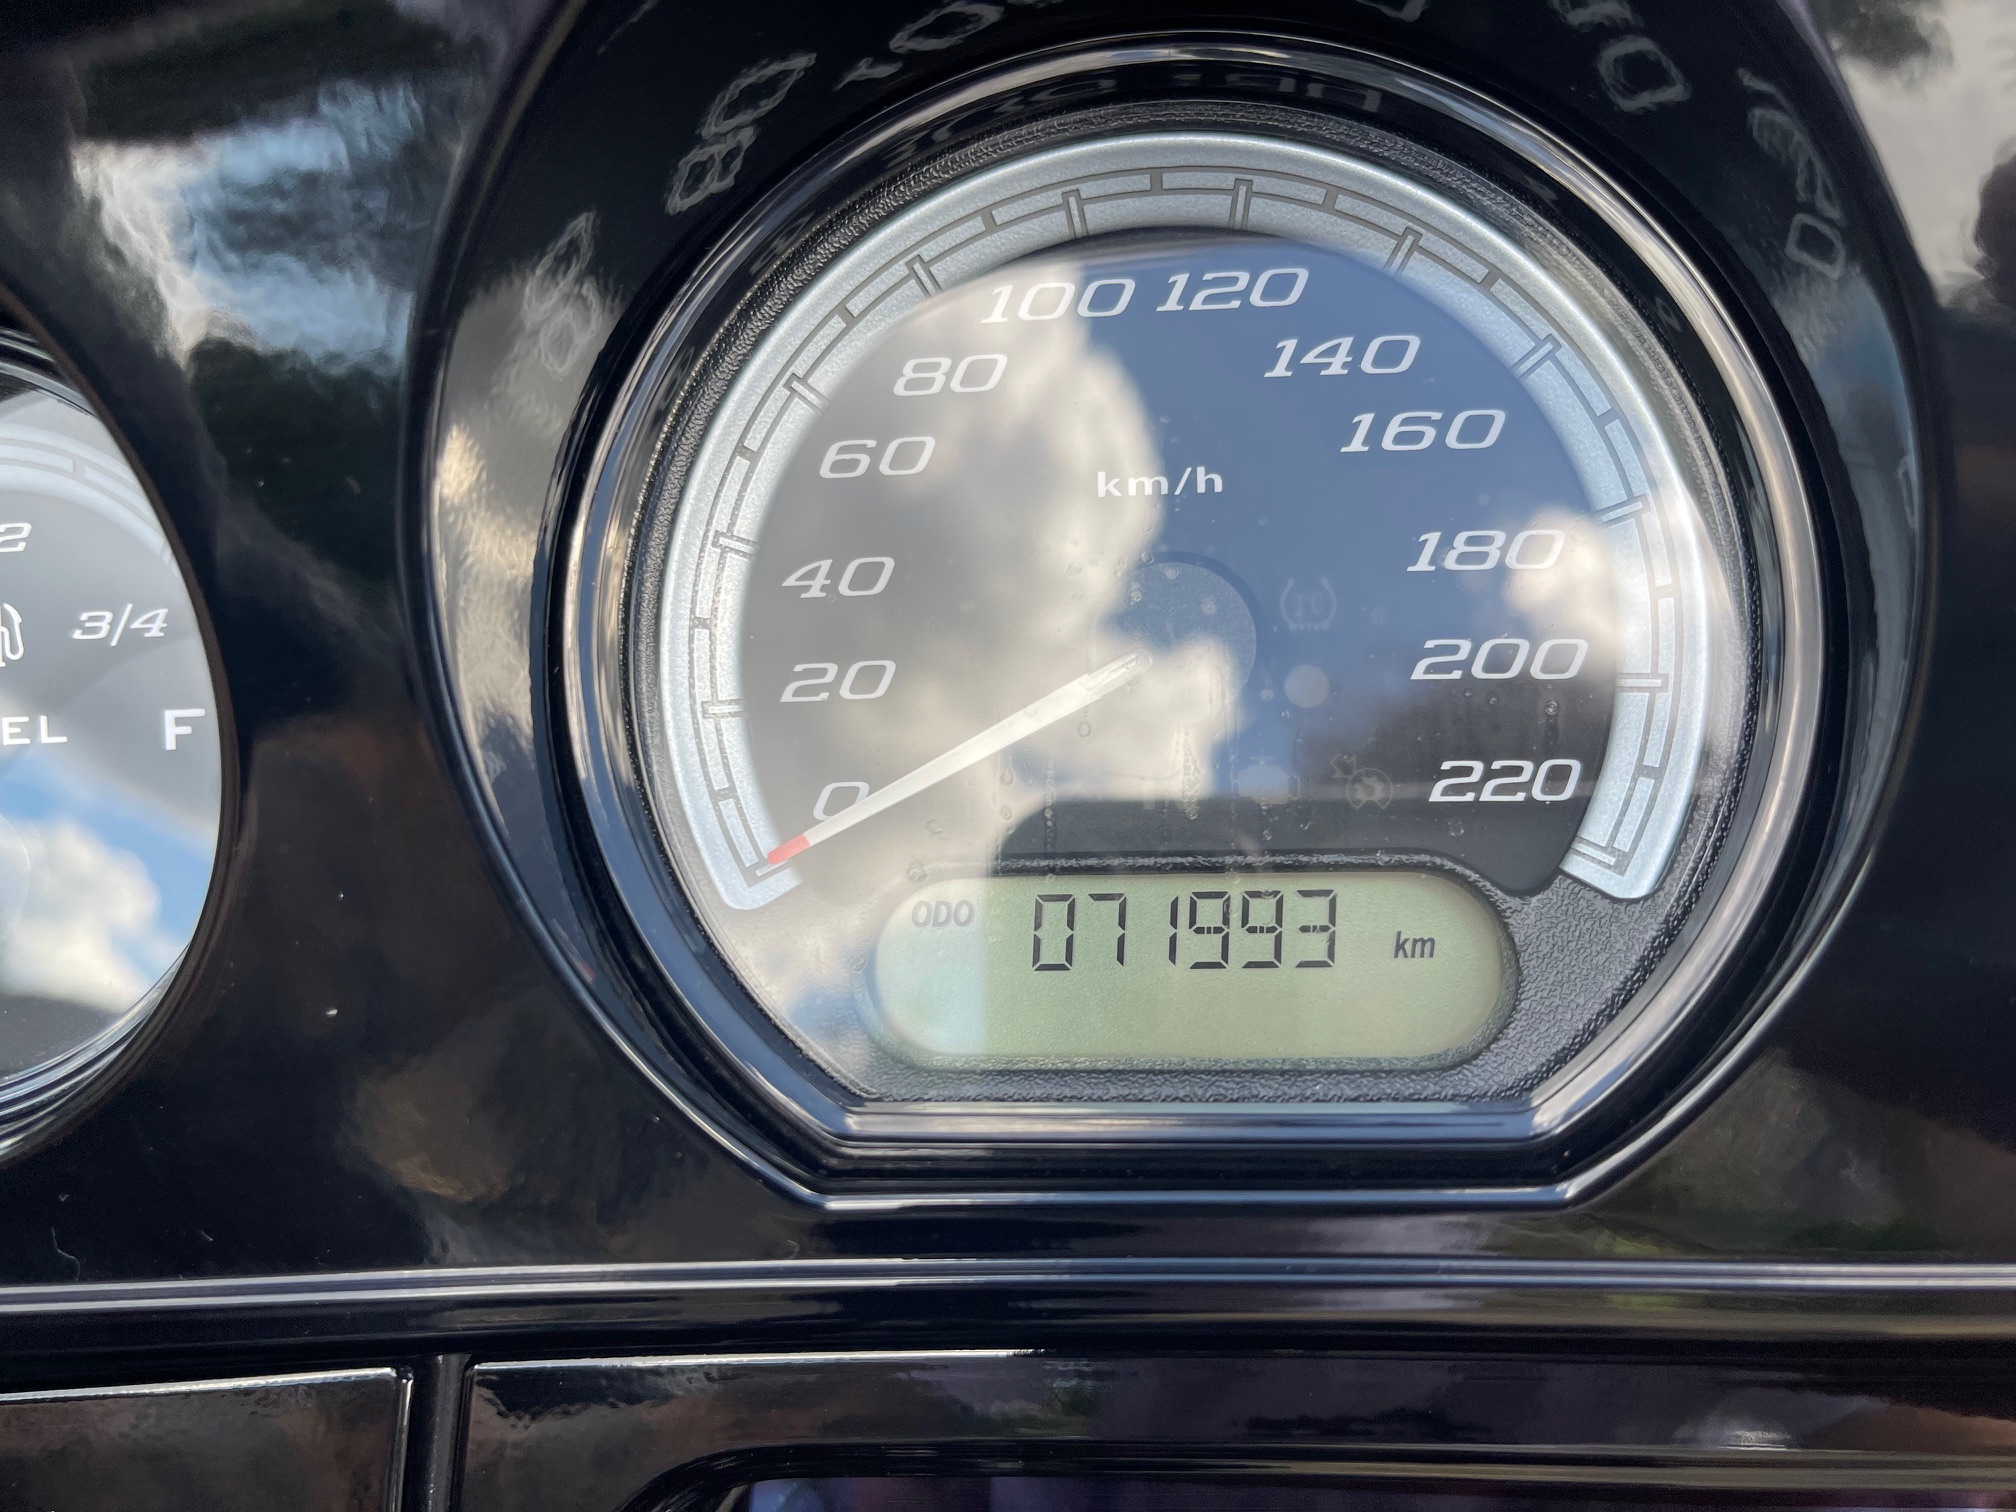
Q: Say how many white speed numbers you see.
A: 12